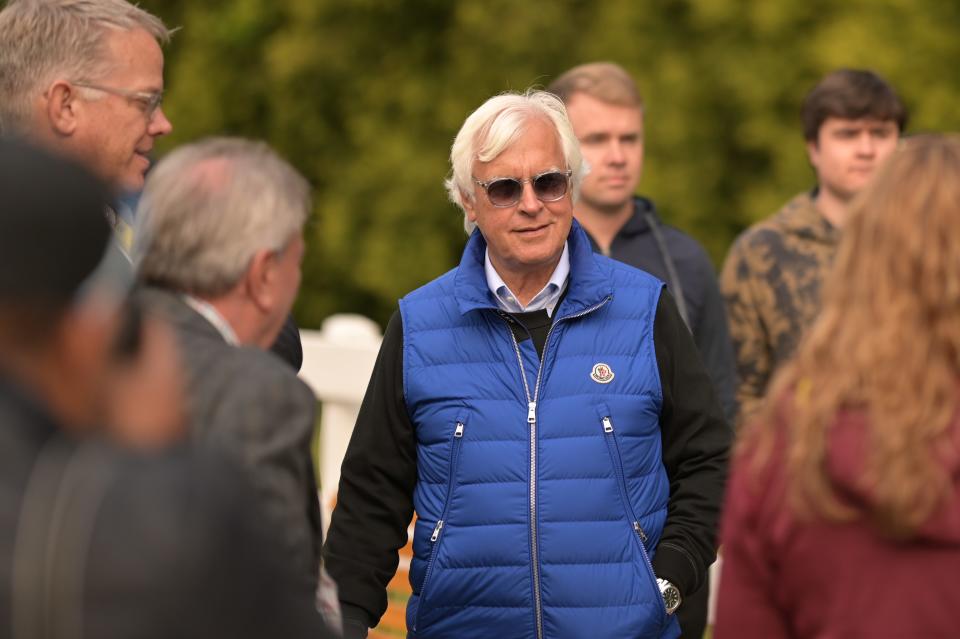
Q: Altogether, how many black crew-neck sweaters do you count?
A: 1